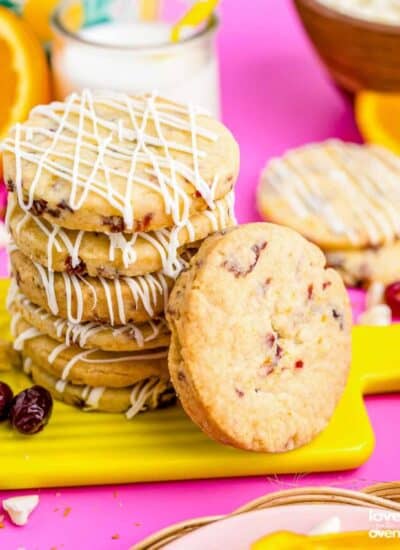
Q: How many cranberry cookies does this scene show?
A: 9